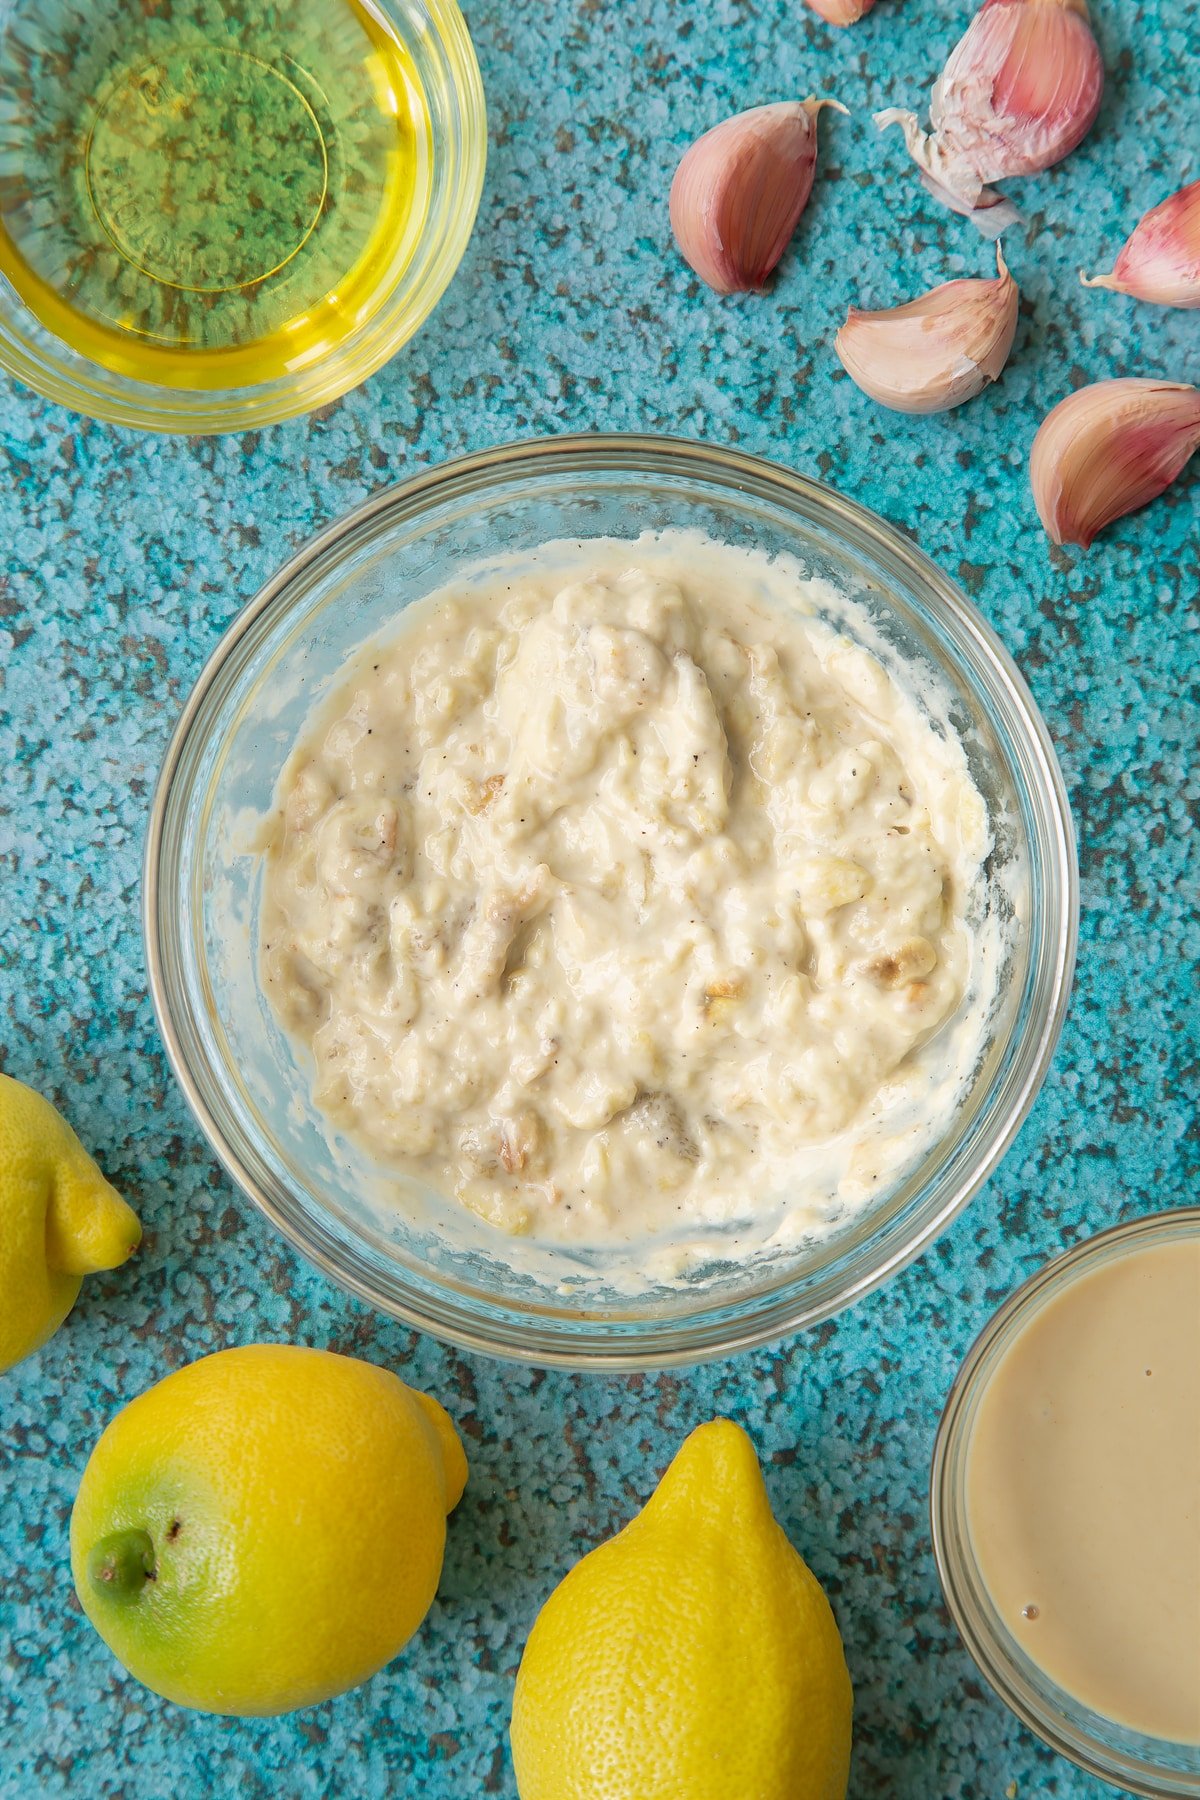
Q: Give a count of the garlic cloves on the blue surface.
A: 6